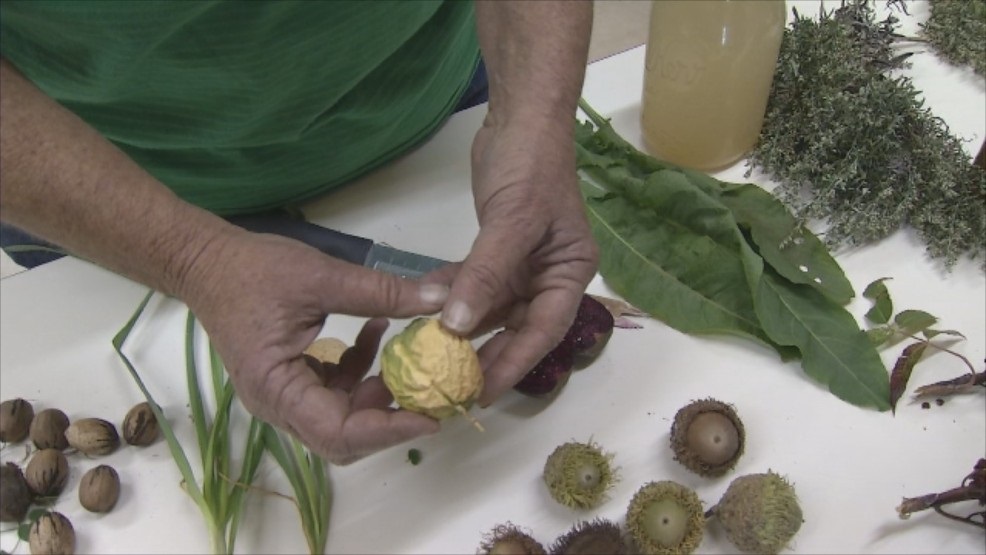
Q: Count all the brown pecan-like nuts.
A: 8